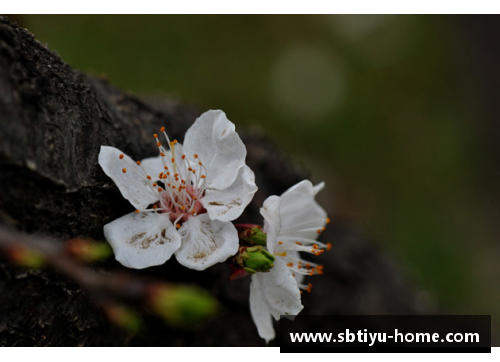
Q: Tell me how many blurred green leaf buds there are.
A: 4